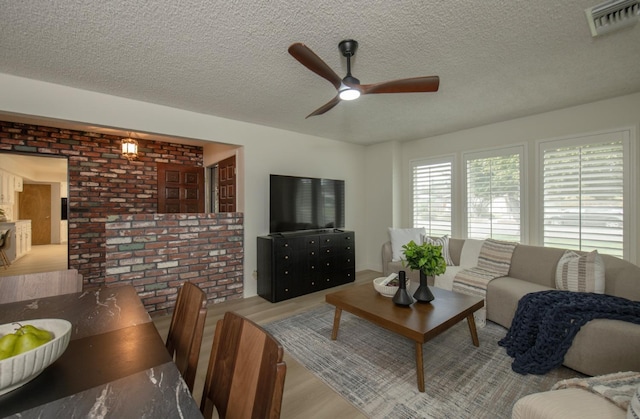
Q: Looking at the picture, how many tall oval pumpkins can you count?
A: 0